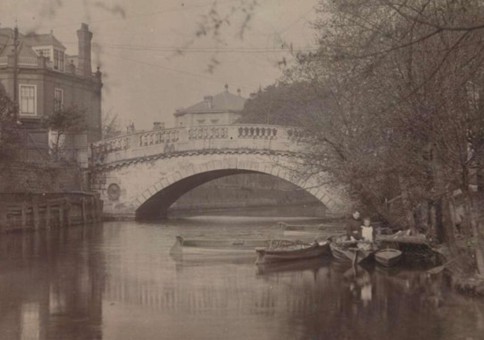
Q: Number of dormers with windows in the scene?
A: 1